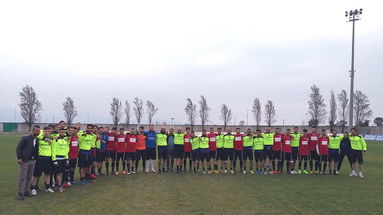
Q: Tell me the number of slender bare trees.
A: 15